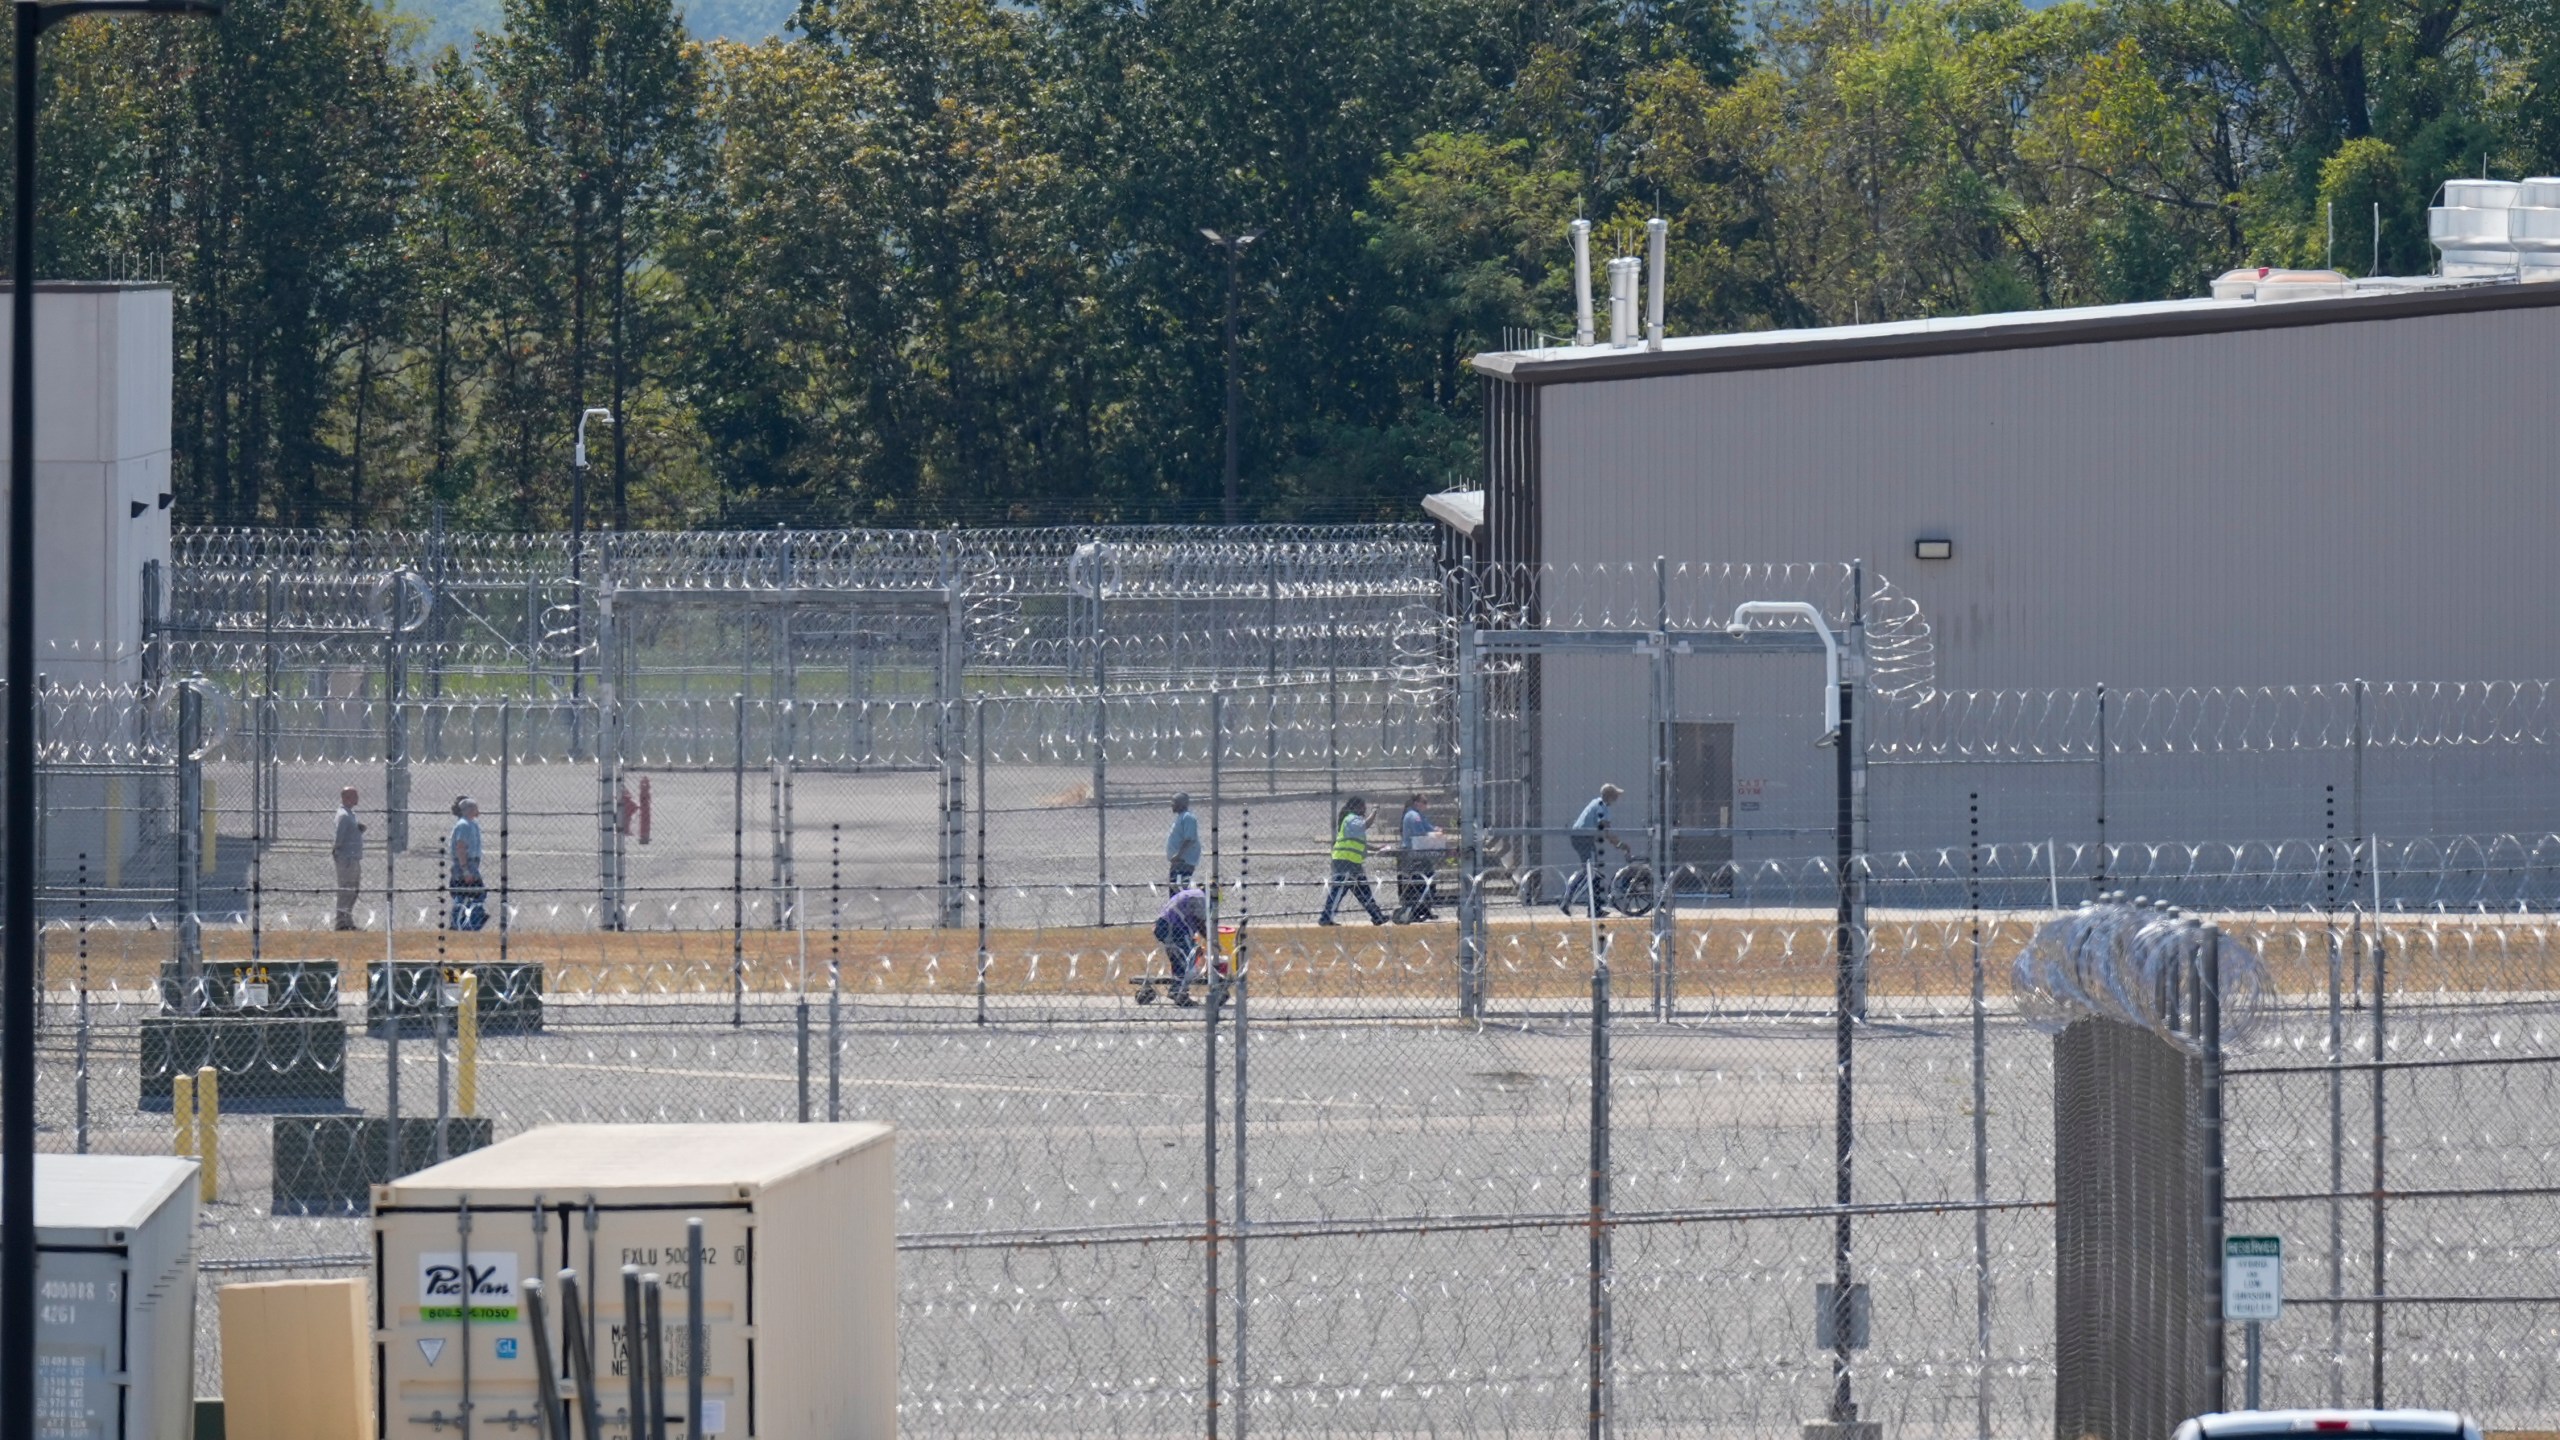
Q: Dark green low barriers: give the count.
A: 4